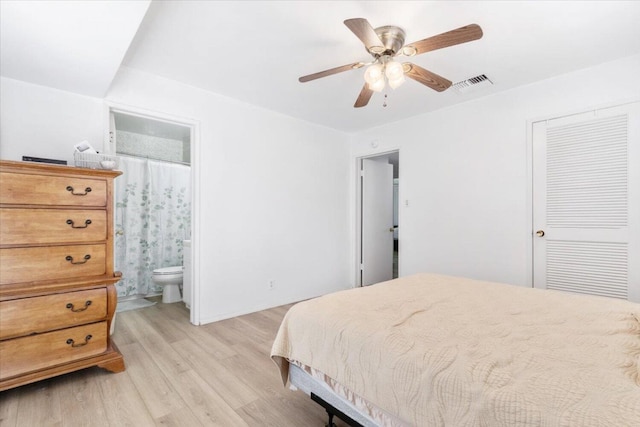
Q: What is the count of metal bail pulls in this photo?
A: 5